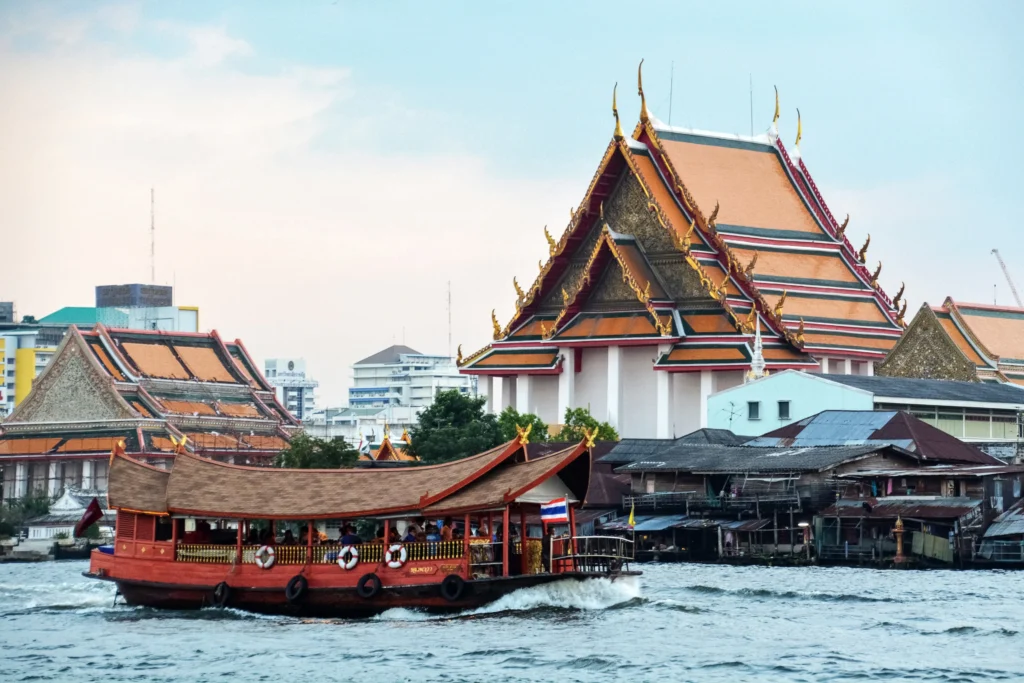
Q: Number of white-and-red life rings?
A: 3